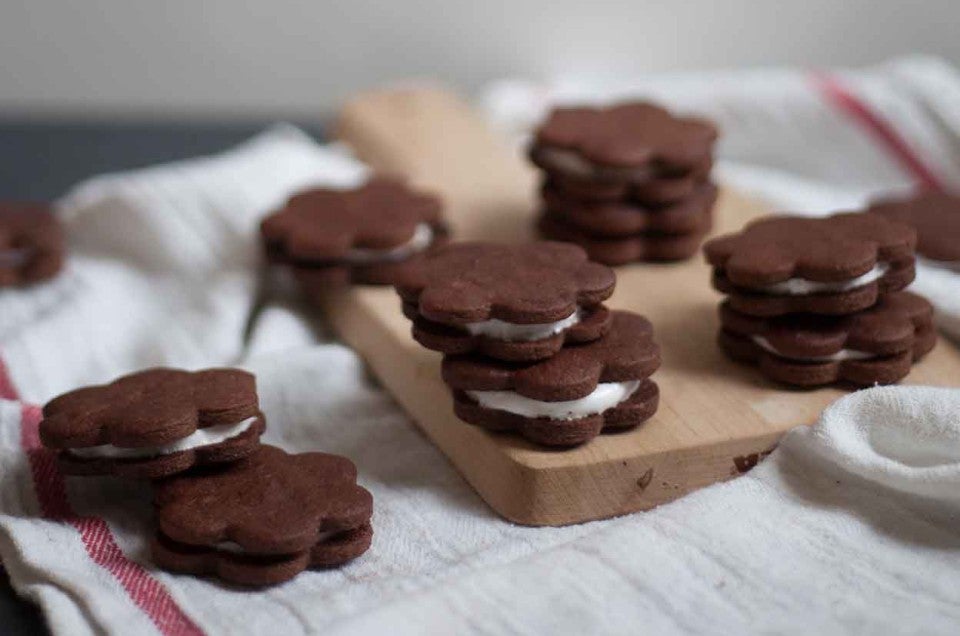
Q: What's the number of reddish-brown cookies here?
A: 11